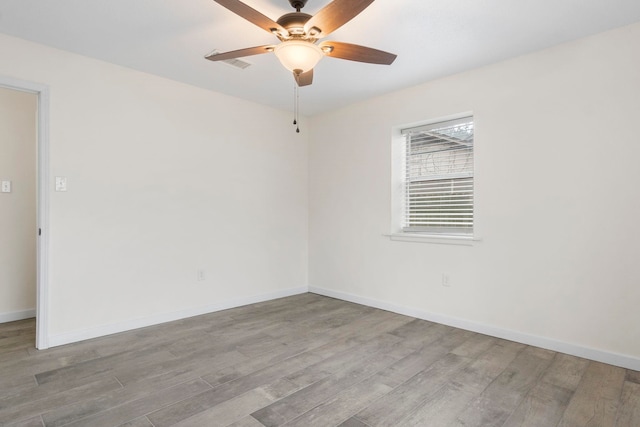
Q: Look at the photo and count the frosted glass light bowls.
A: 1